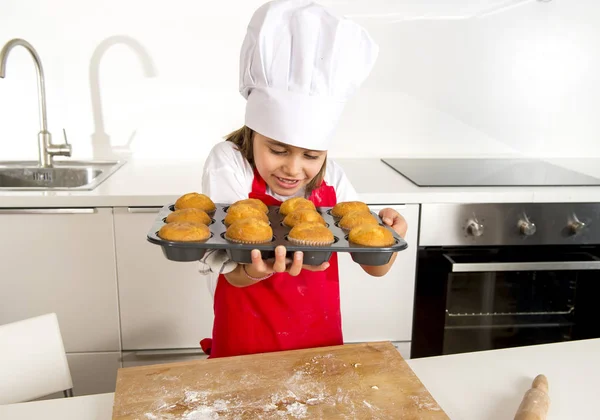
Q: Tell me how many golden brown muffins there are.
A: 12